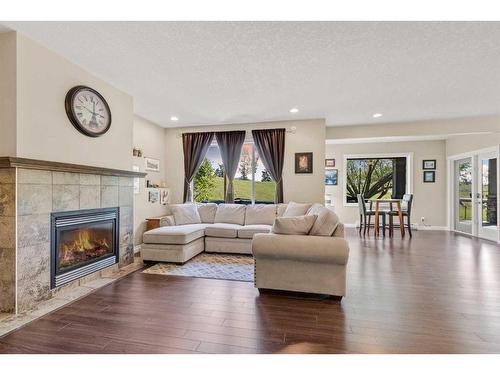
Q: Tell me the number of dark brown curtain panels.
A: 3